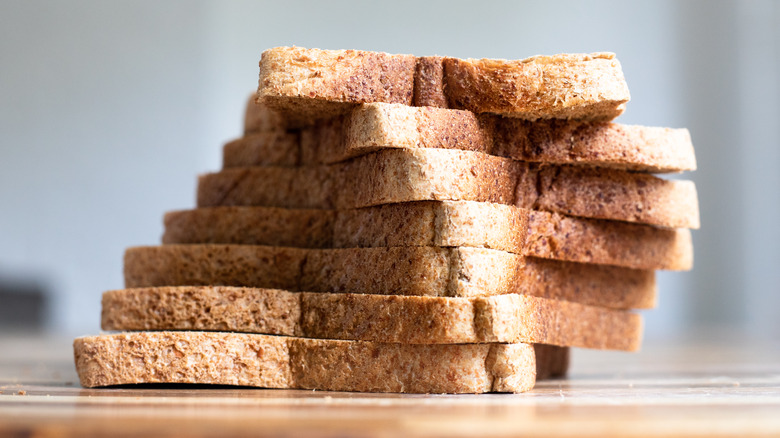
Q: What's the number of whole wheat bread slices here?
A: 7